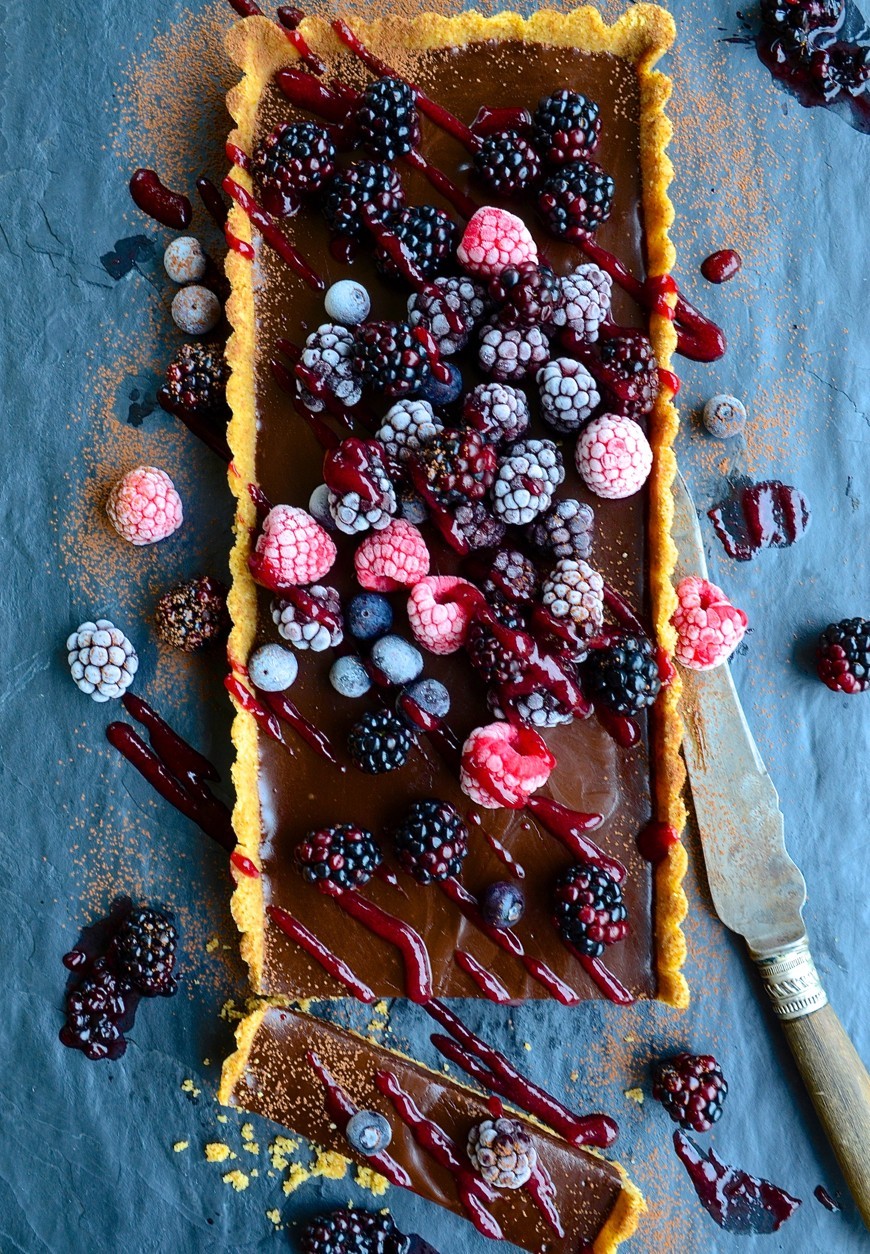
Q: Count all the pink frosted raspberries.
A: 8